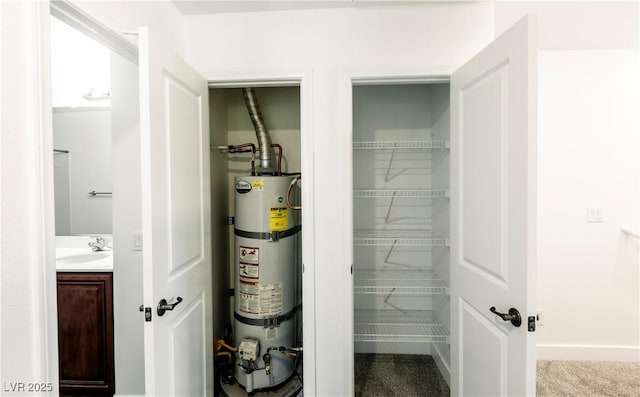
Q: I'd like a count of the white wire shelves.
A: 5